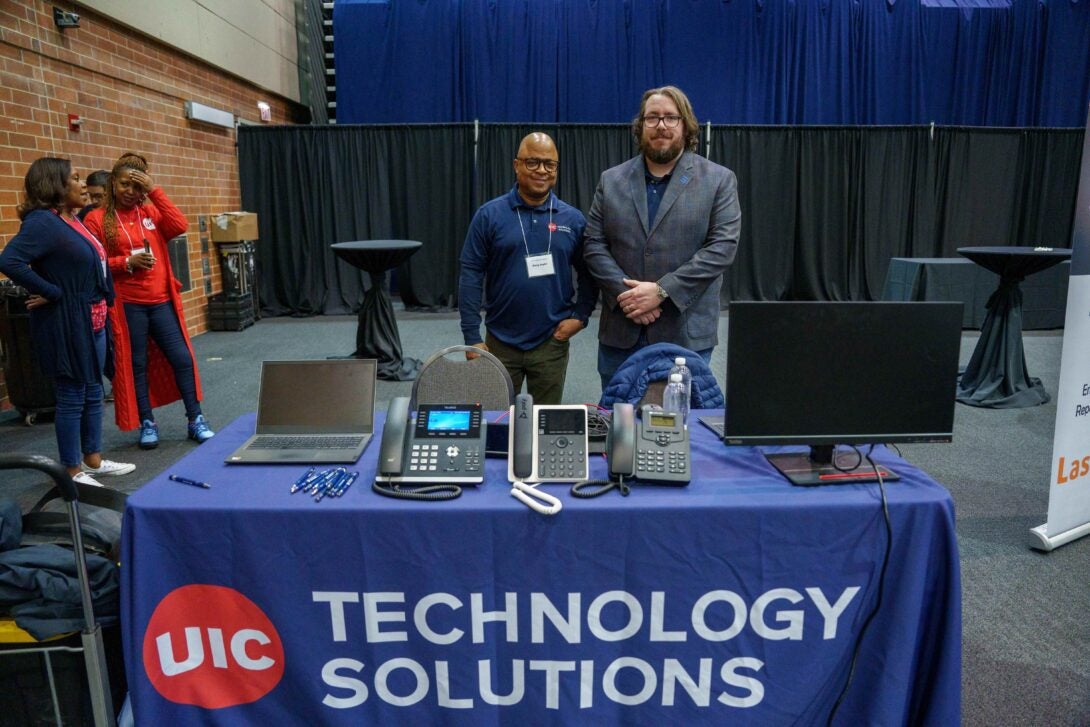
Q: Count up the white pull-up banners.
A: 1